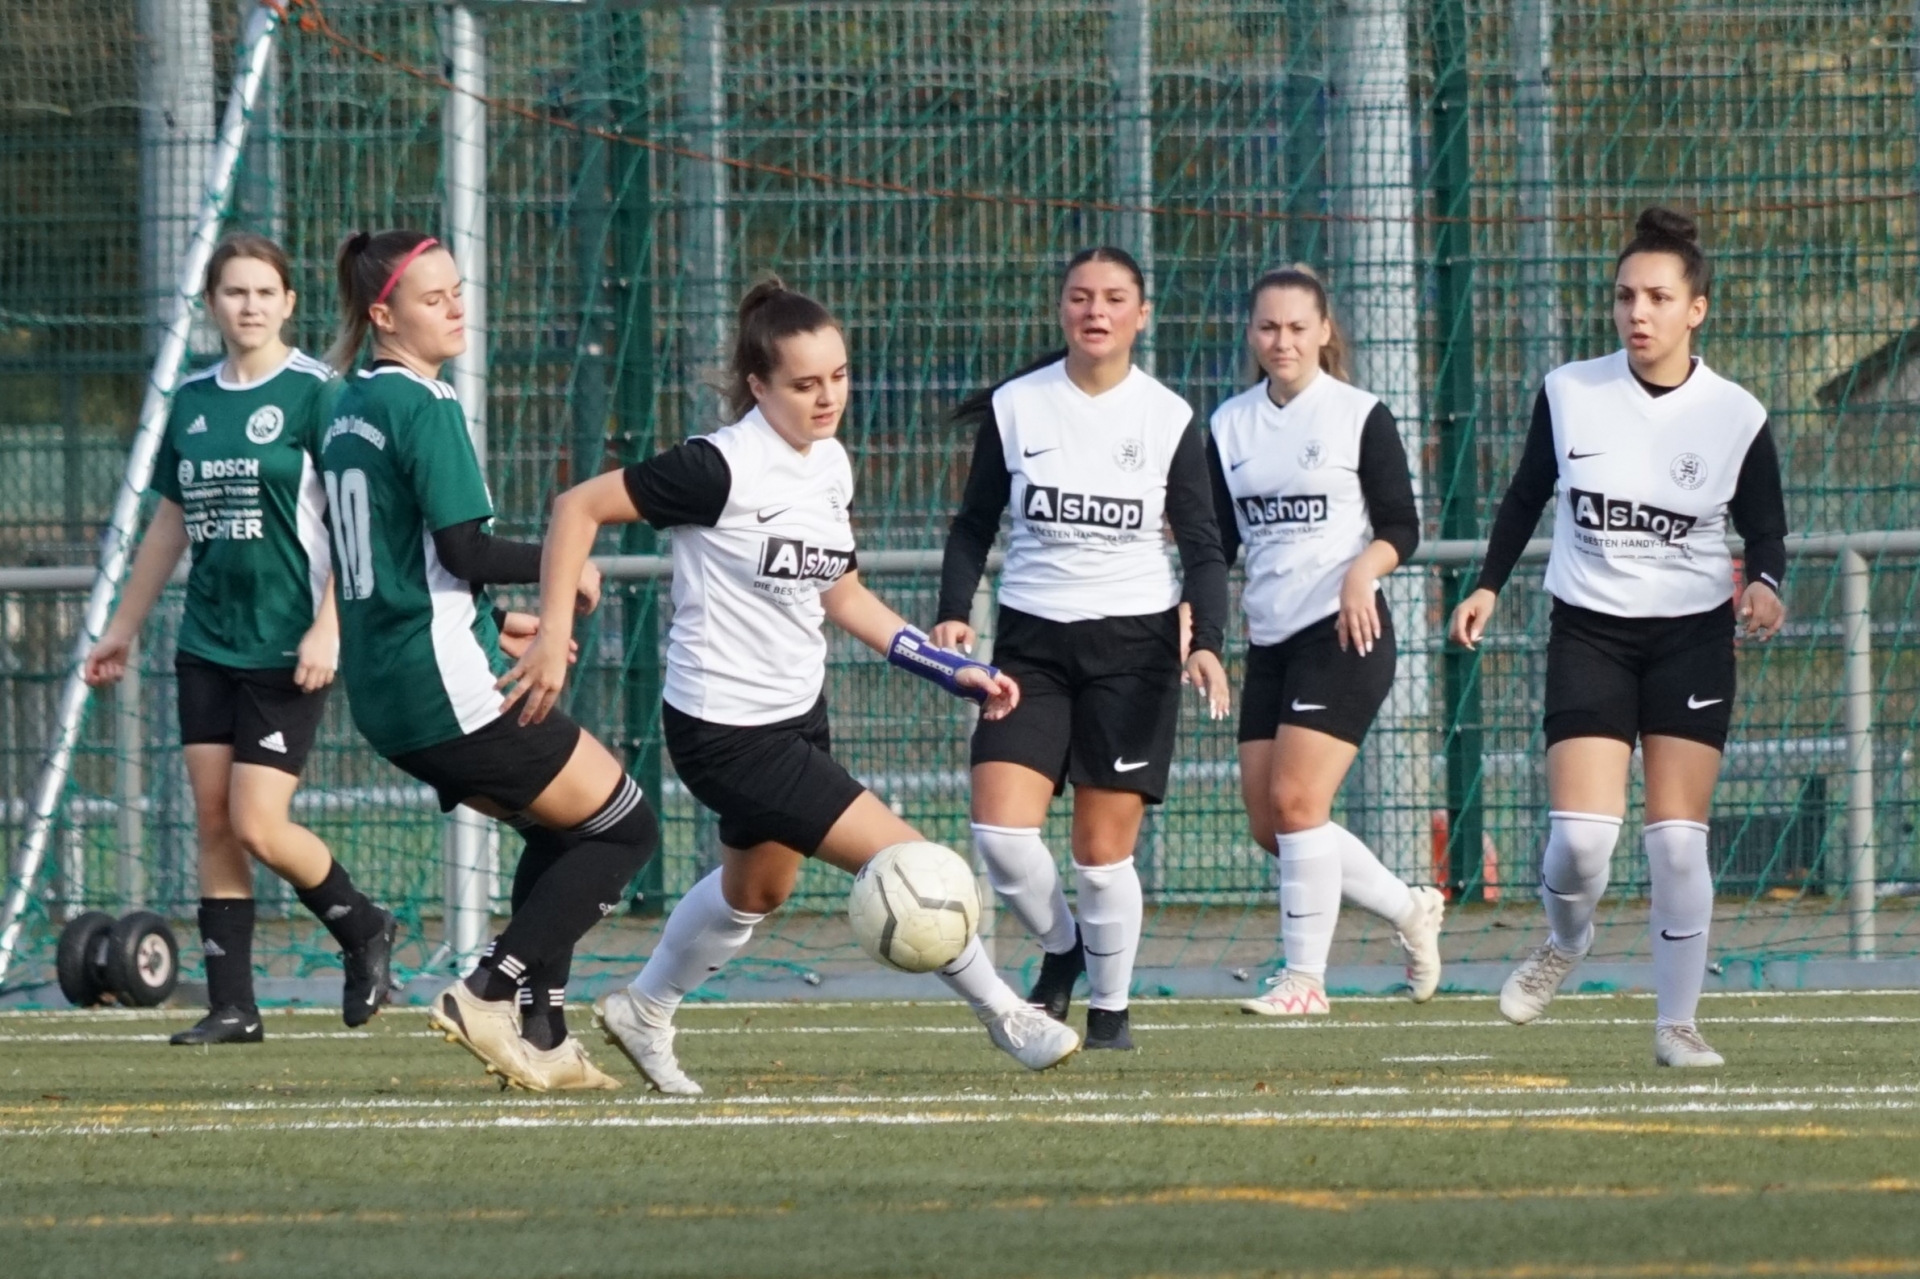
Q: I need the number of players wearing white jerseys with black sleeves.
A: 4